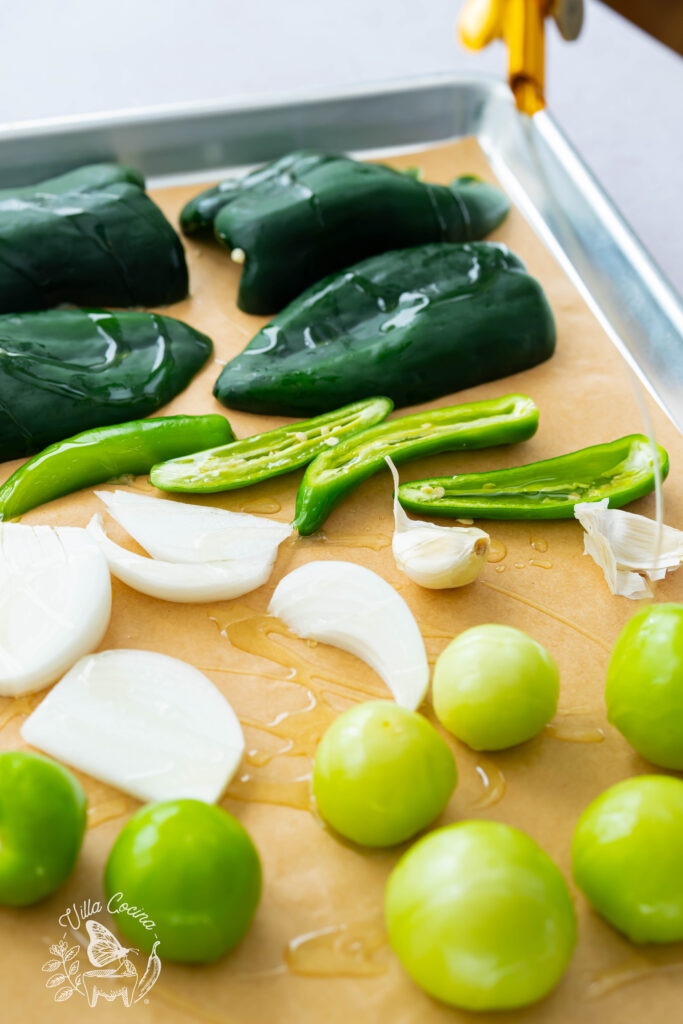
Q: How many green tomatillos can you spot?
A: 7